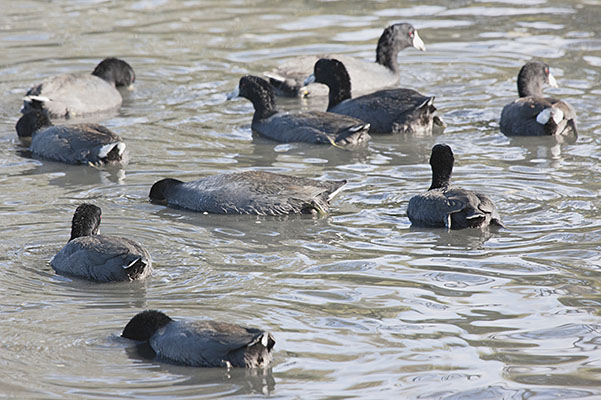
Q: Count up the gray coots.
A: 10